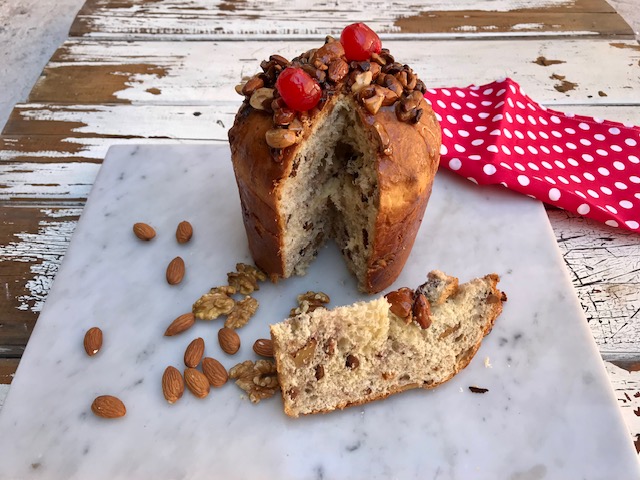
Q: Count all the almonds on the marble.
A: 12